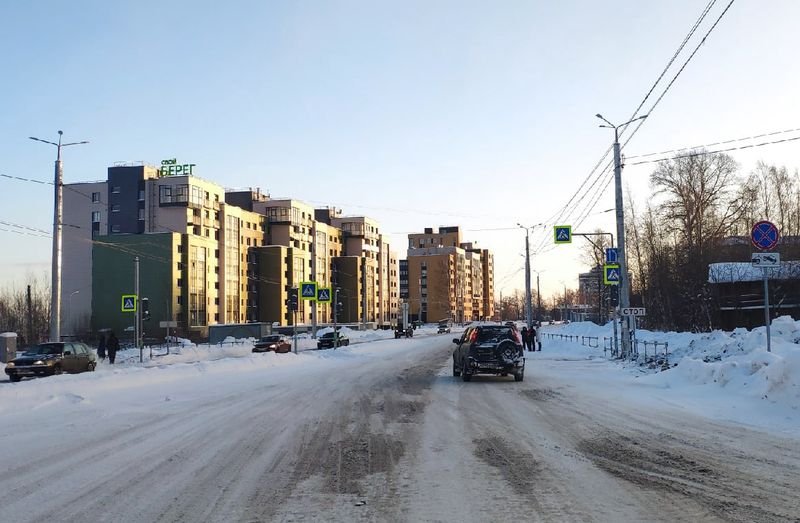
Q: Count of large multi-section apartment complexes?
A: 2